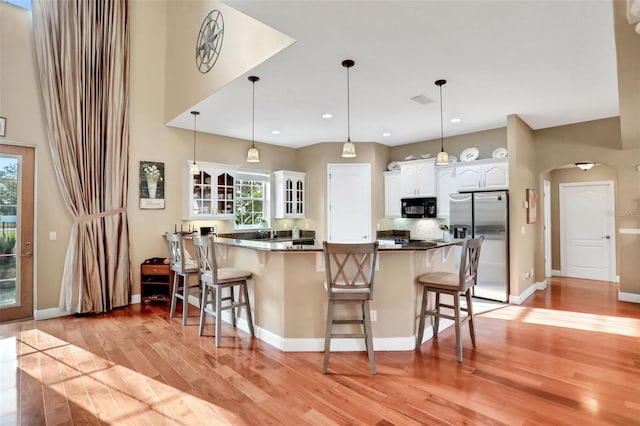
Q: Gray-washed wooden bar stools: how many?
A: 4